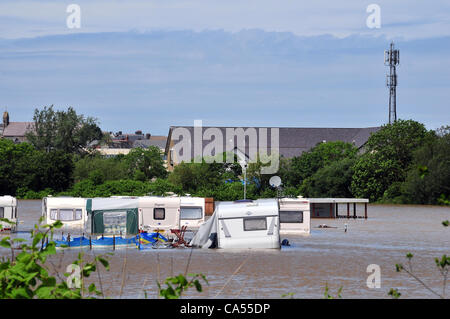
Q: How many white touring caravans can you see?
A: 6